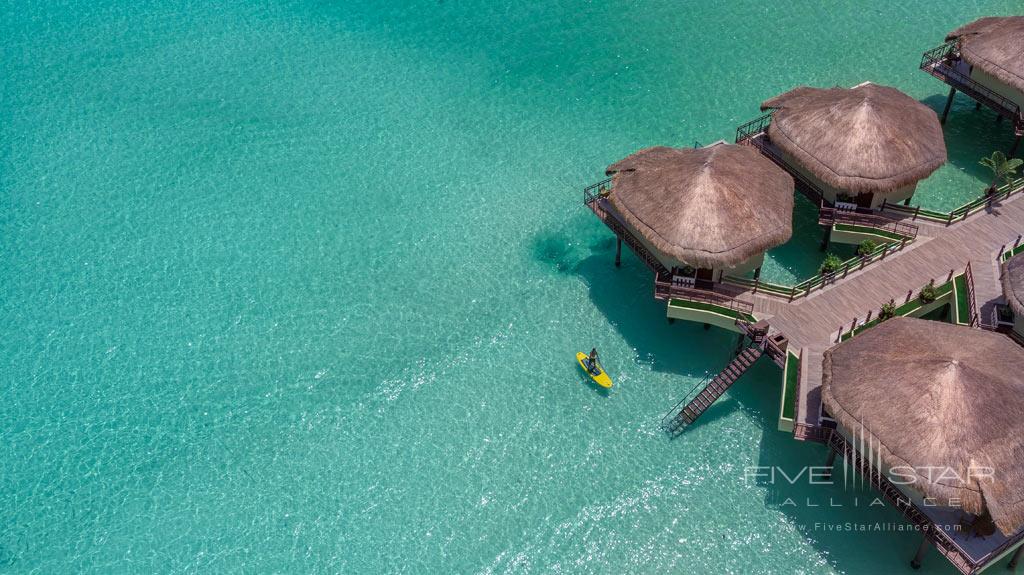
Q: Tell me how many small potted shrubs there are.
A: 4